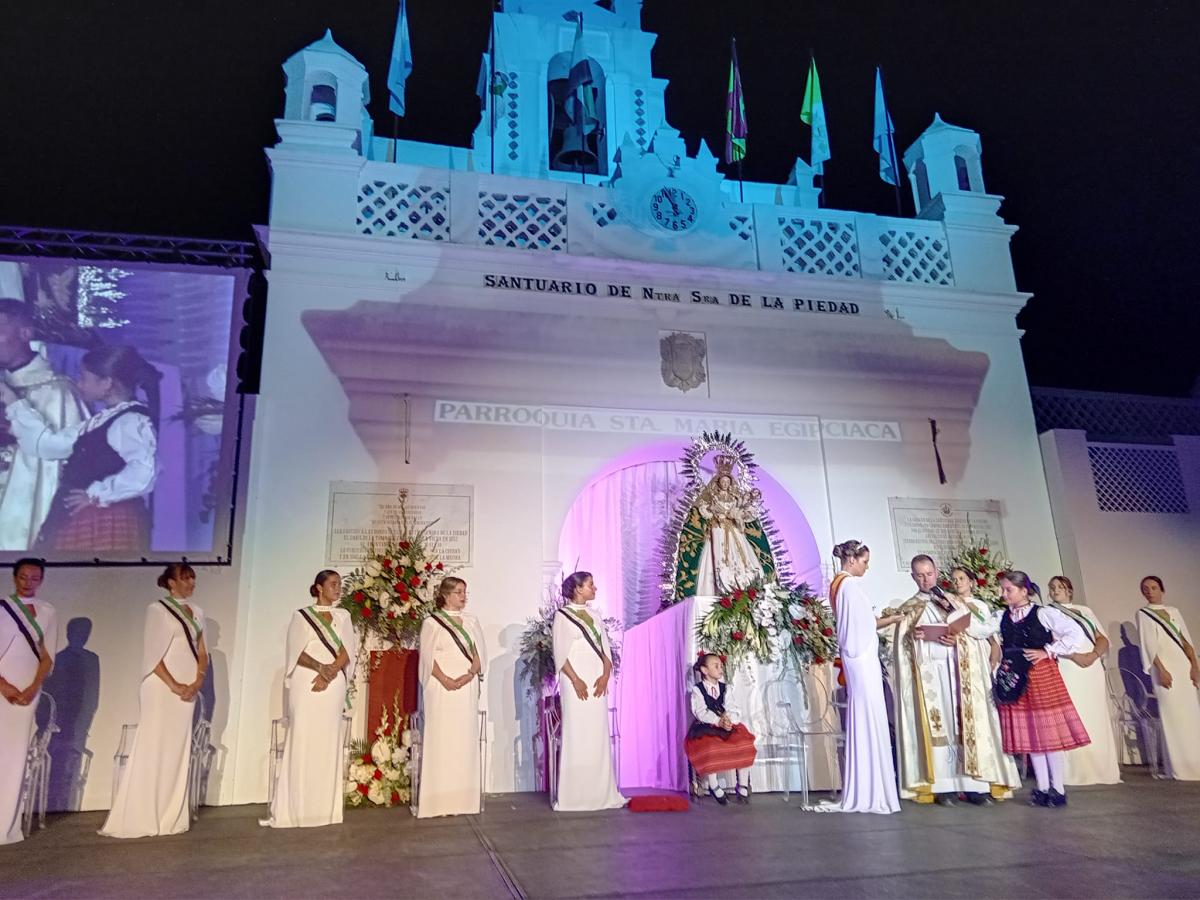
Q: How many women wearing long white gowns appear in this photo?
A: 9